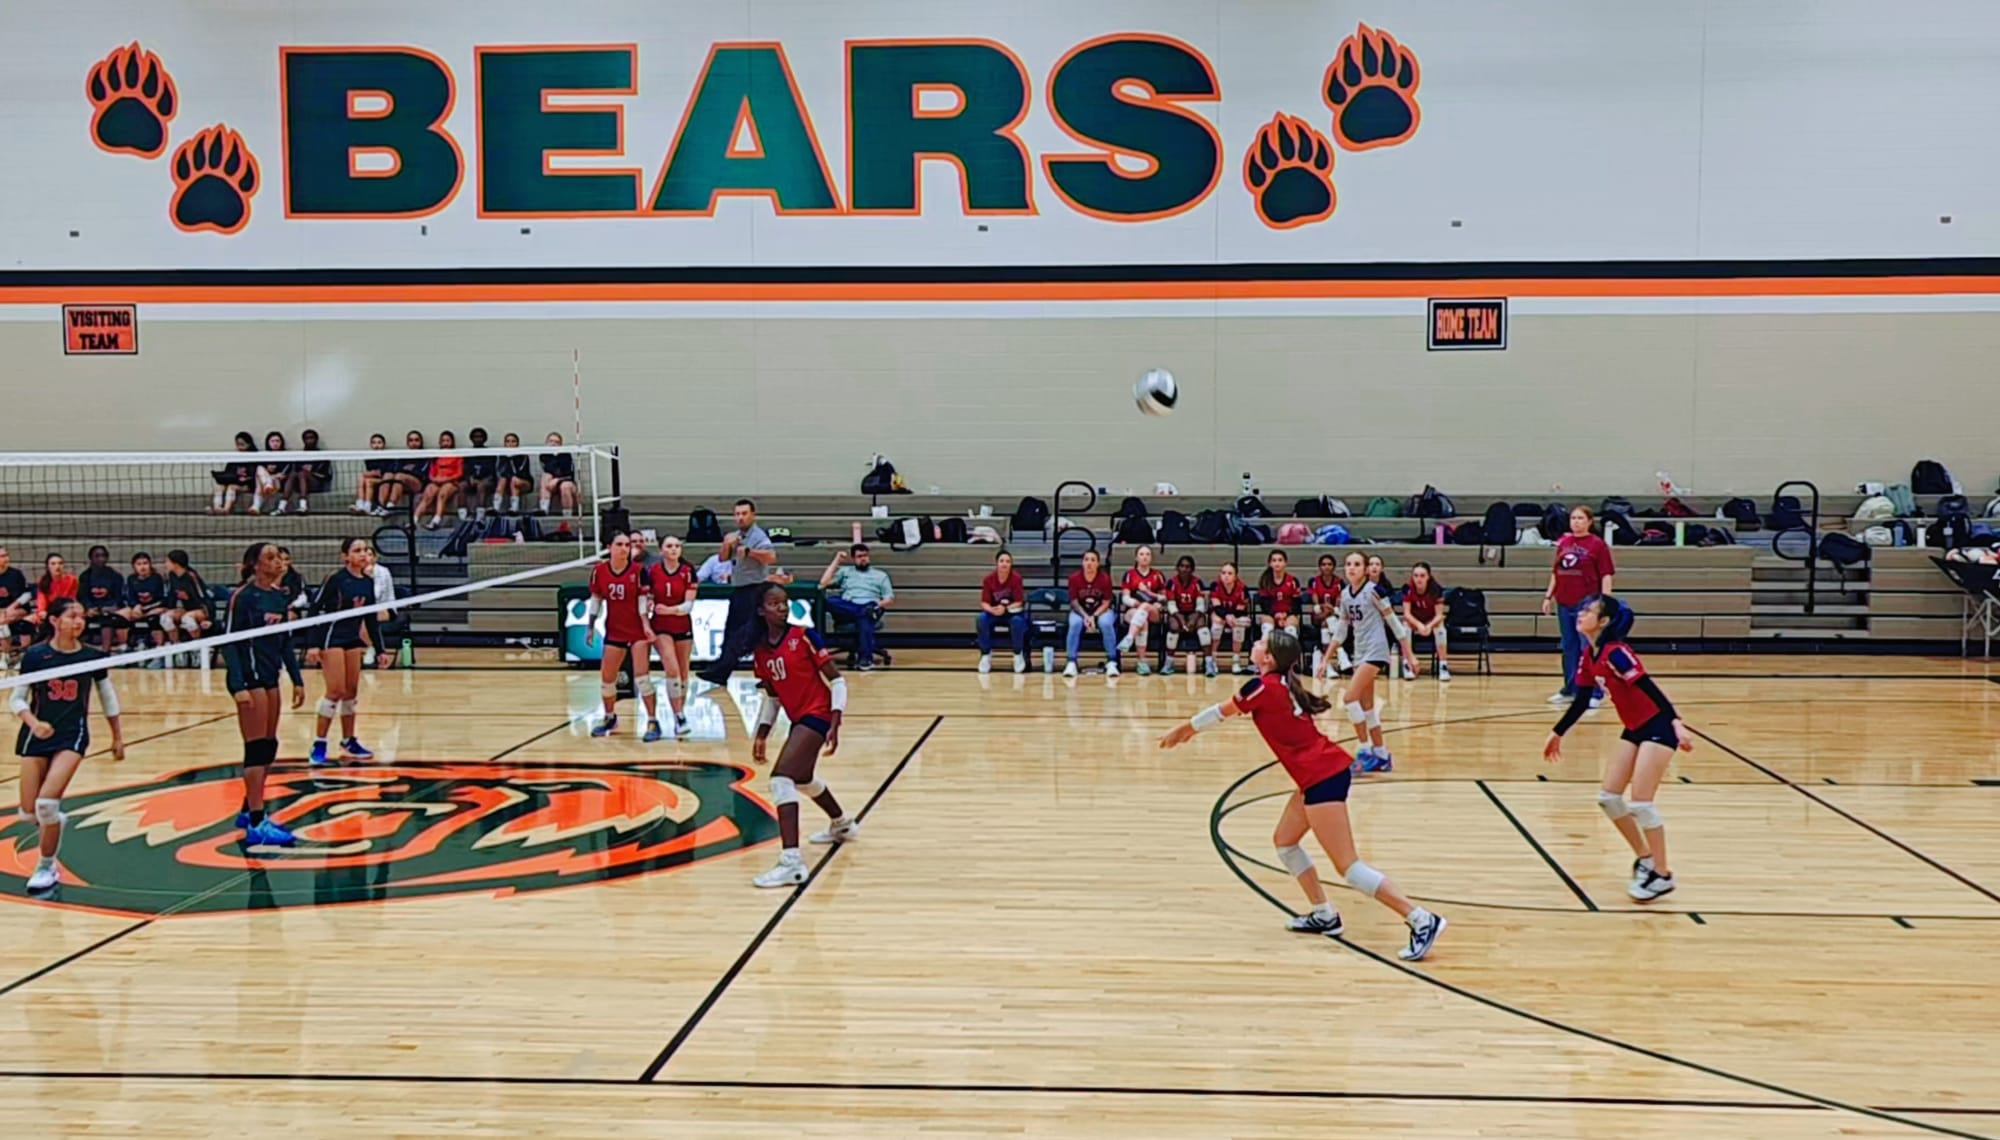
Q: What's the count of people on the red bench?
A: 9